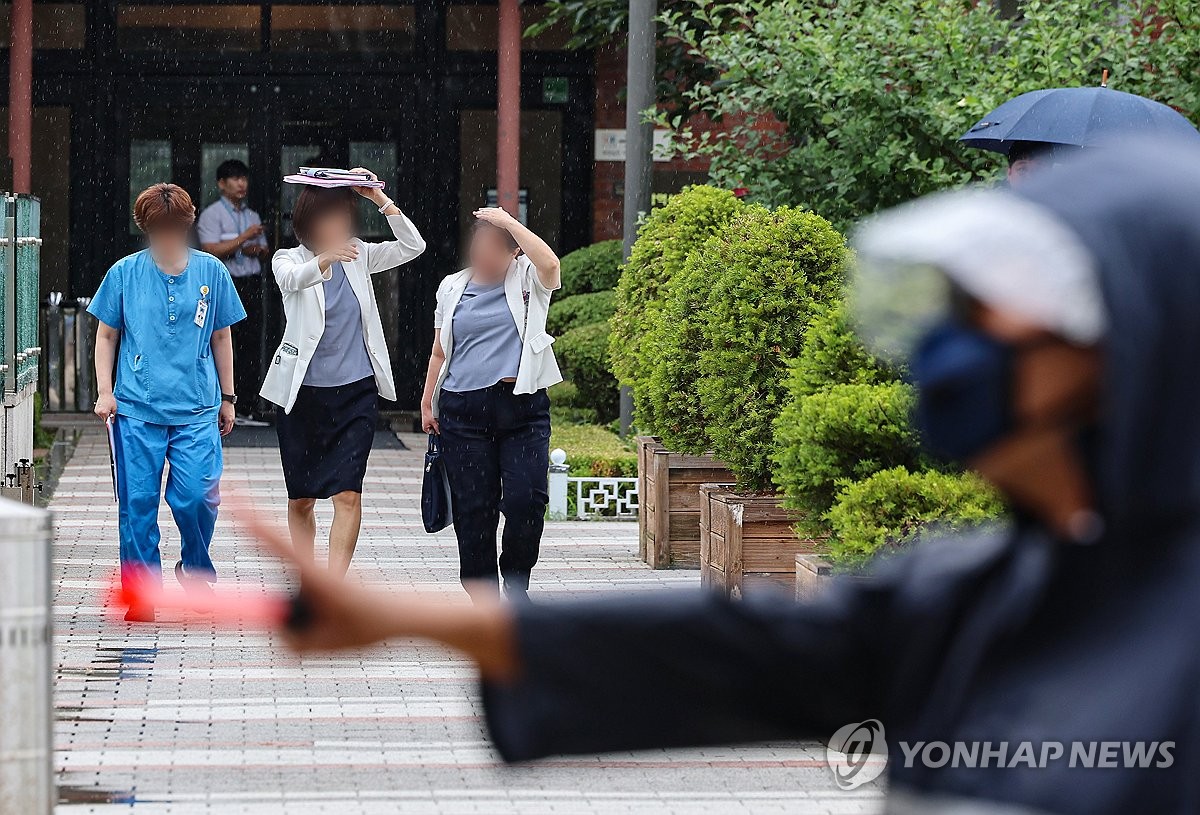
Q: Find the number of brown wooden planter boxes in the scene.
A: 3